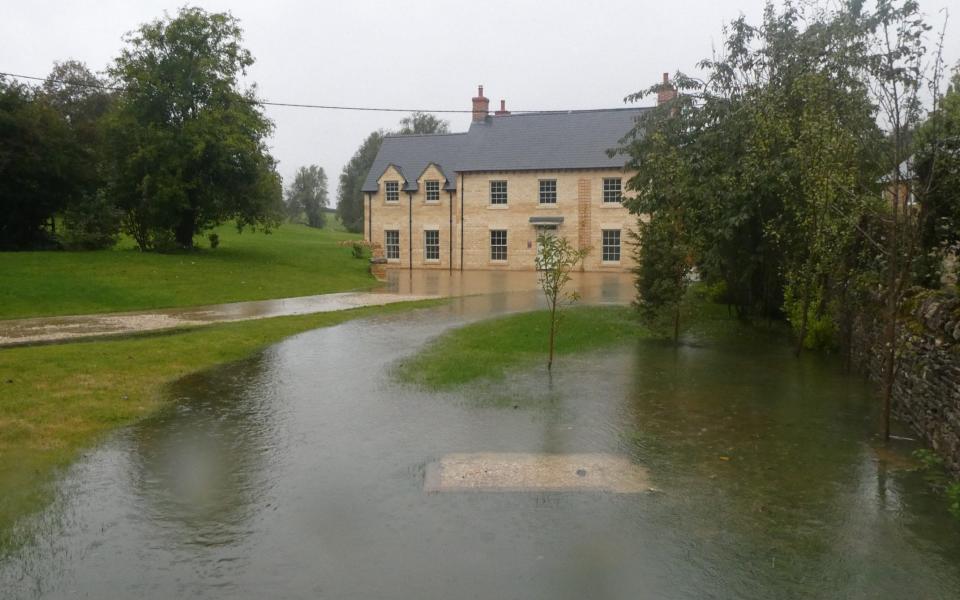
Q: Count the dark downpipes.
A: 4